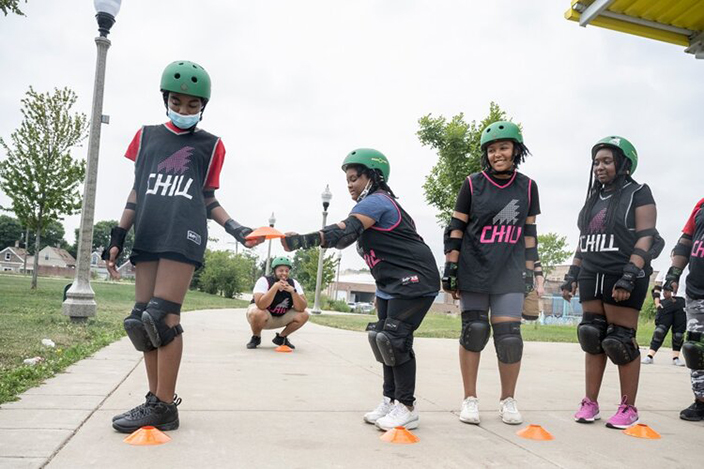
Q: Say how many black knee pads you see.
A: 11